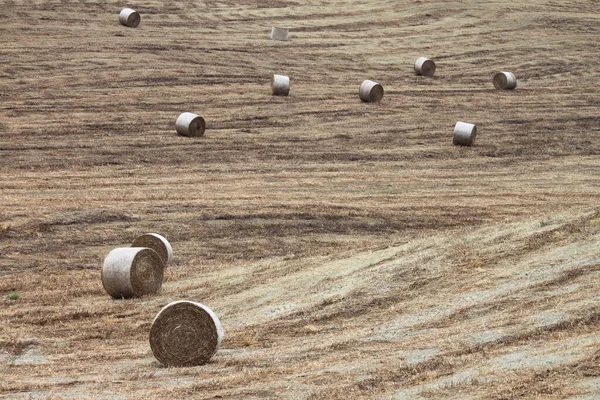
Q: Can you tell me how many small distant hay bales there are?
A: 8